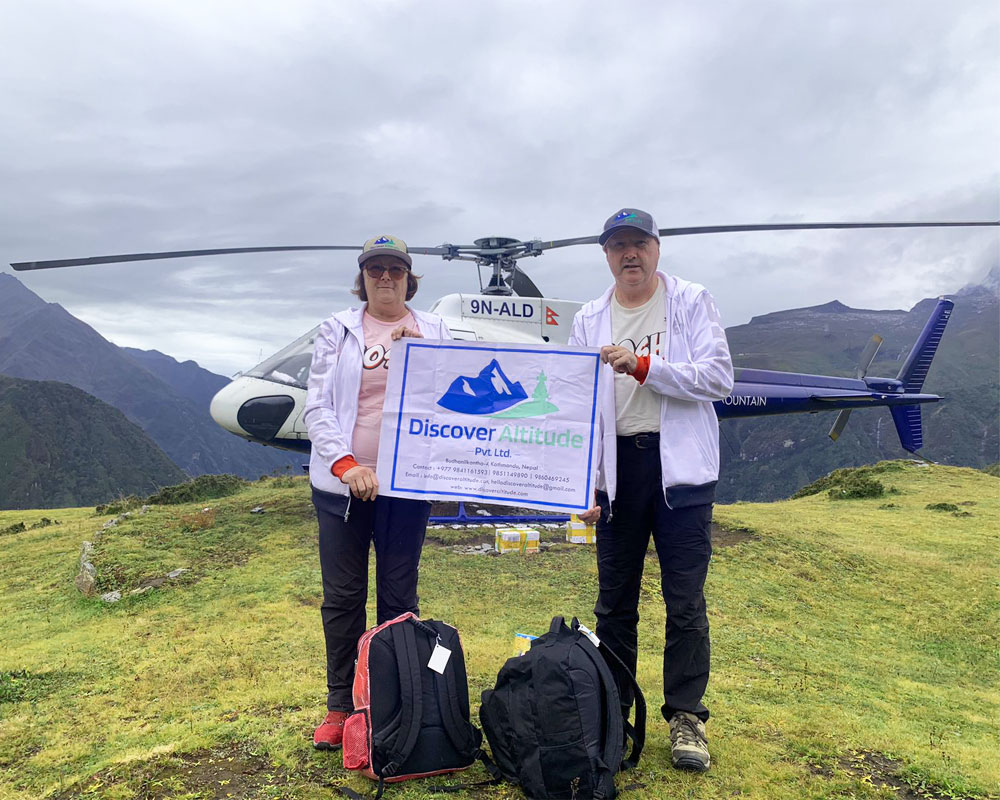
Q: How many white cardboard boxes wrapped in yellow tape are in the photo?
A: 2